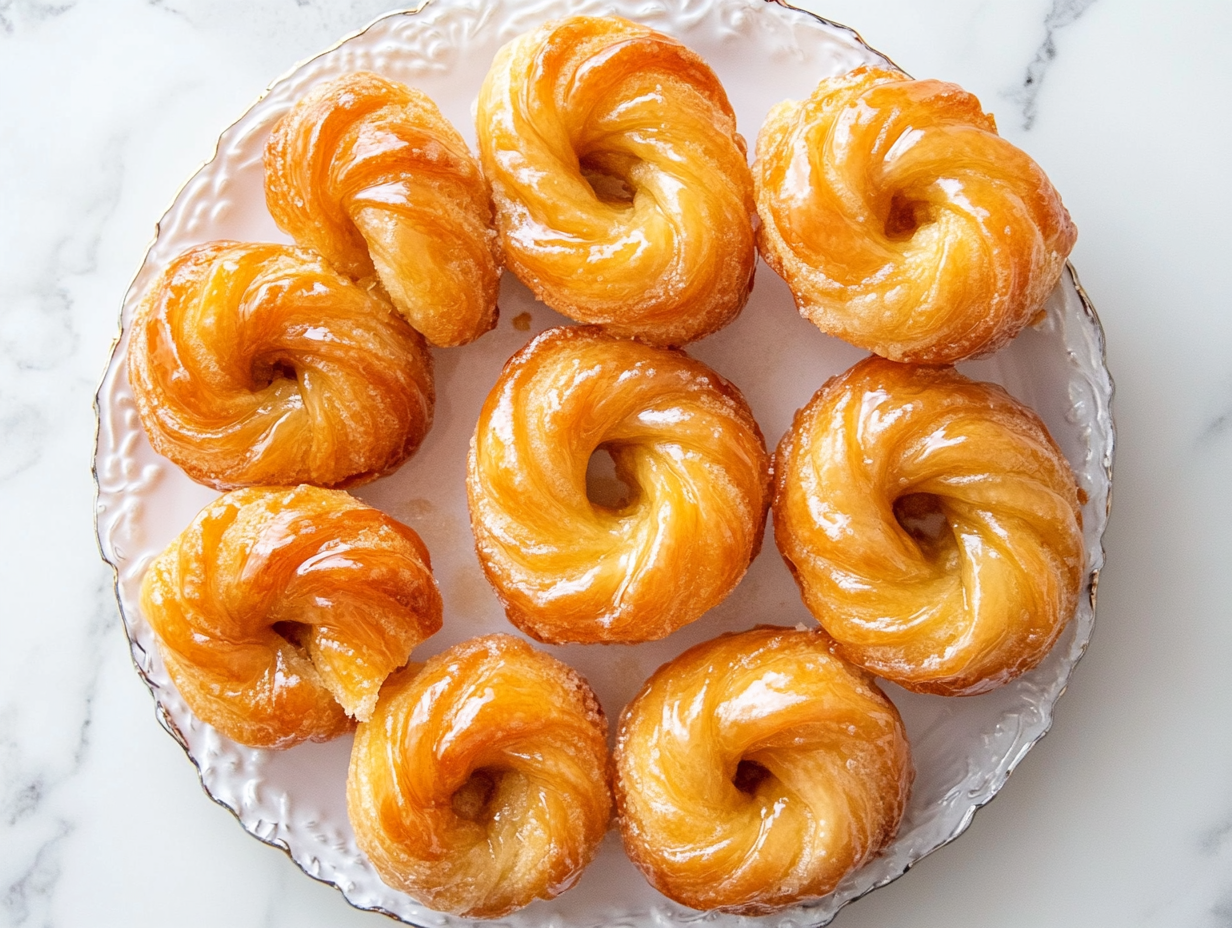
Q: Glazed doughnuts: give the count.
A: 9